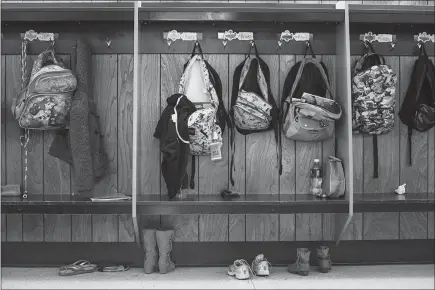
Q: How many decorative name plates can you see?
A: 6